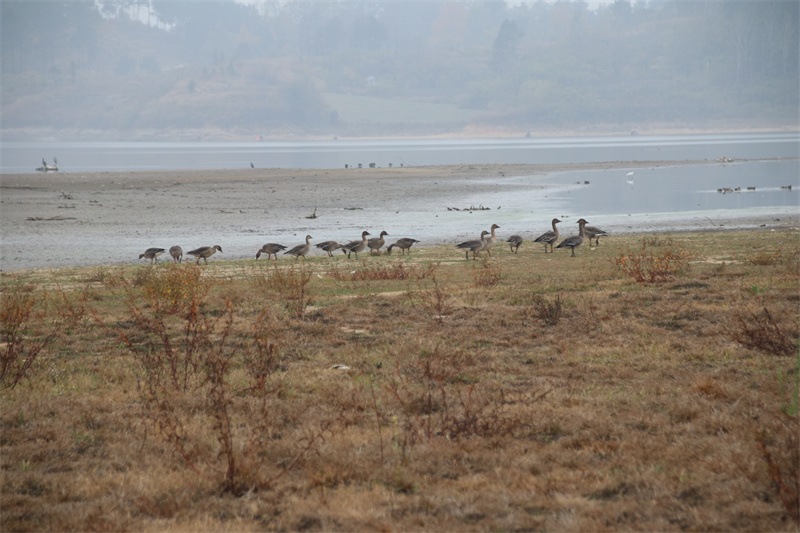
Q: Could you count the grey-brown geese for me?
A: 15